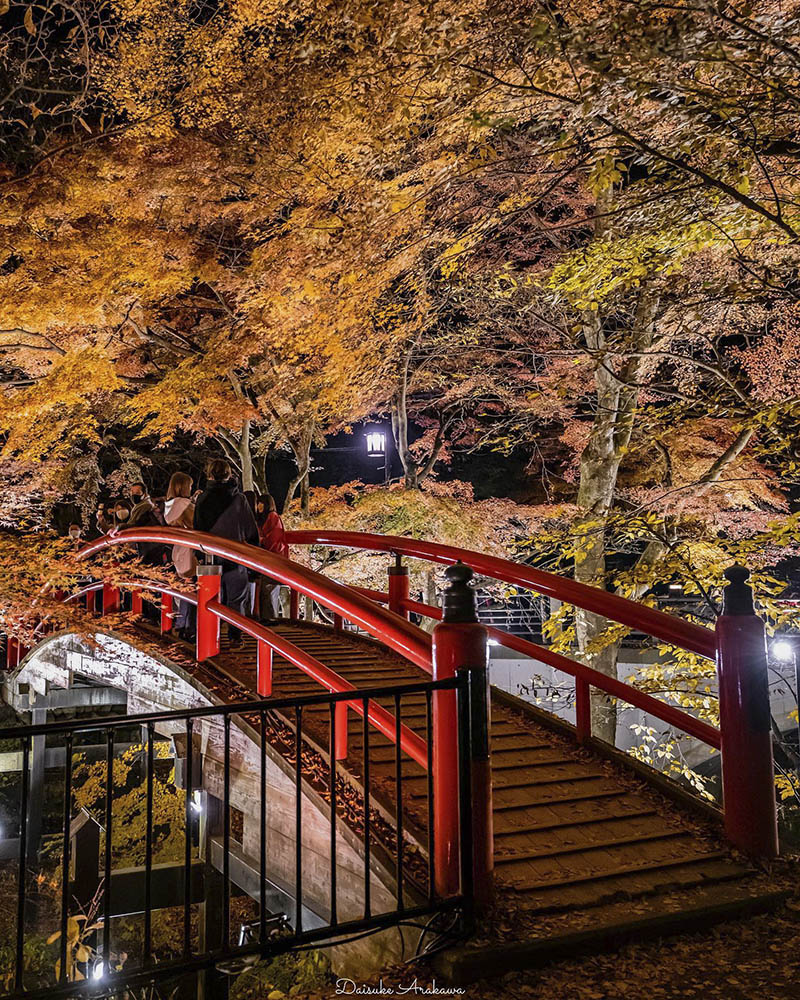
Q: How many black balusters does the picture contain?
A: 12